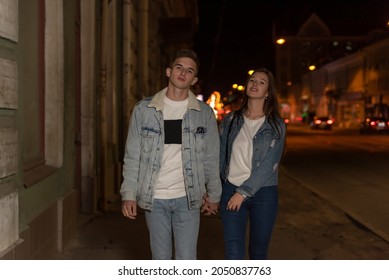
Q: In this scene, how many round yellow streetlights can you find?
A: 5